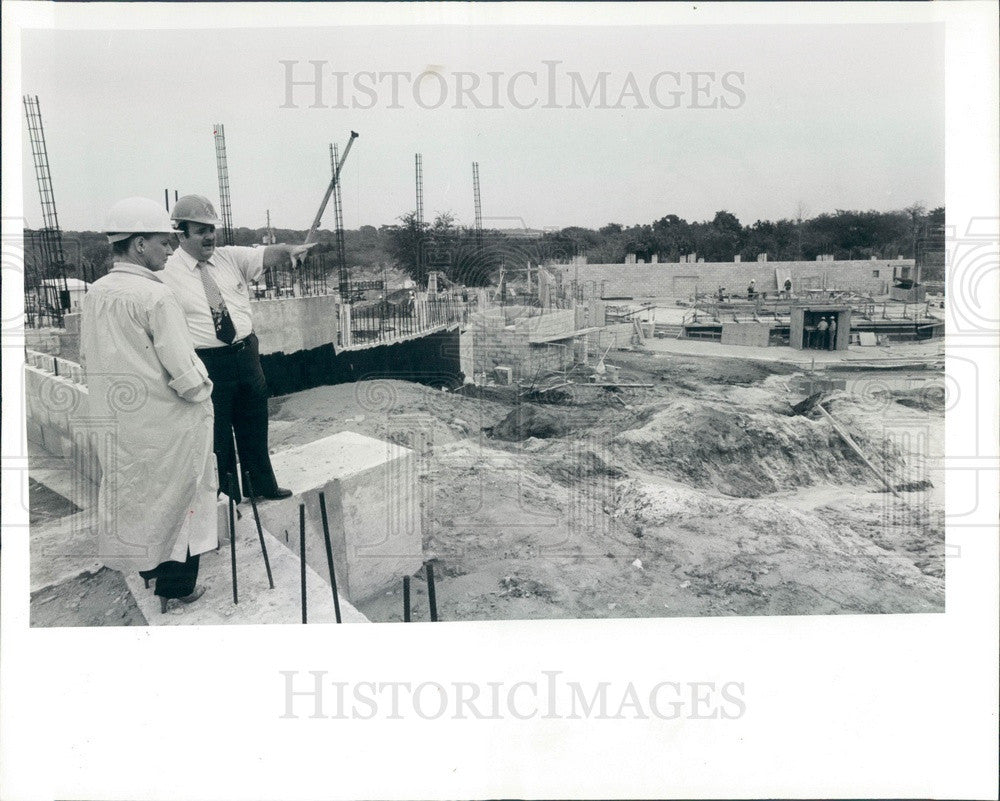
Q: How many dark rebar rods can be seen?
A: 6